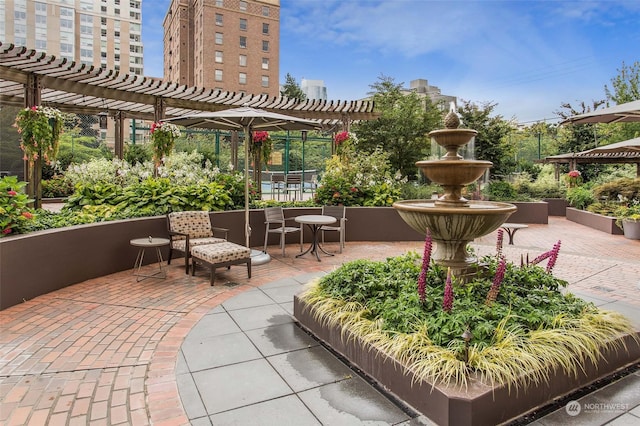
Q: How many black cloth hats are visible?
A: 0